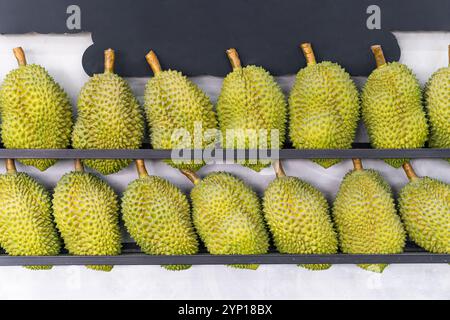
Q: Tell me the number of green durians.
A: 14